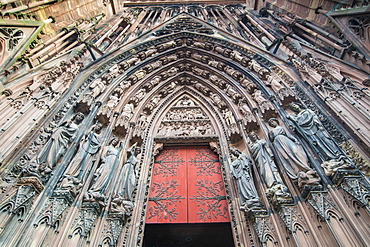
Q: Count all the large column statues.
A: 8